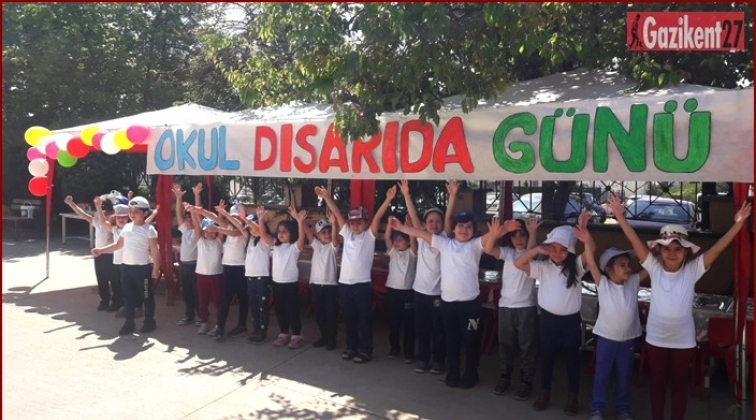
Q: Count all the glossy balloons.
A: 14